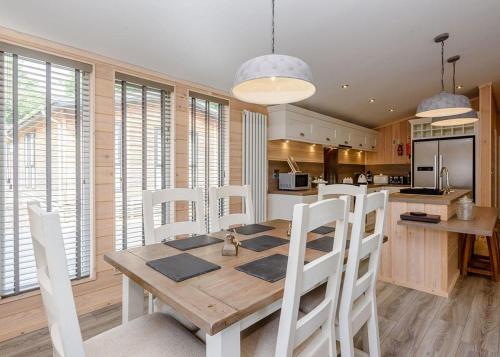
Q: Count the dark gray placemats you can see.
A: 7